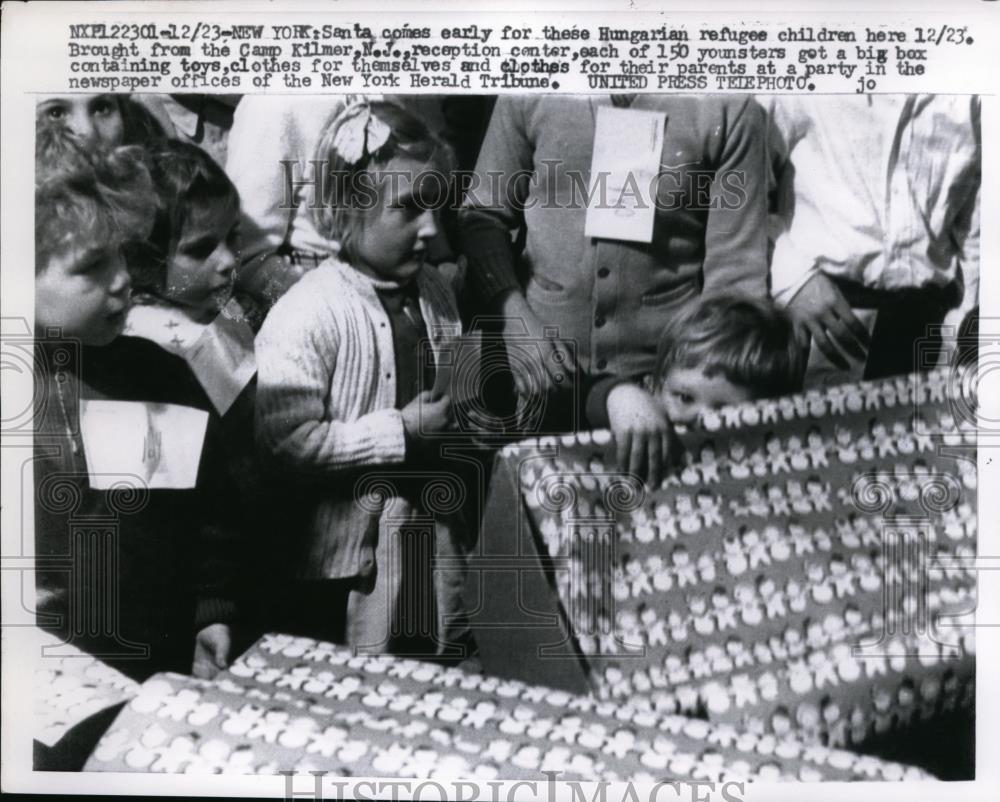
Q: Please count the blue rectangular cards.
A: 0